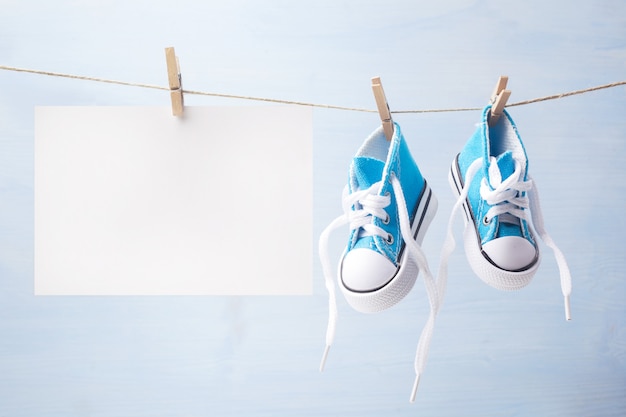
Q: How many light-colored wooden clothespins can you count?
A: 3